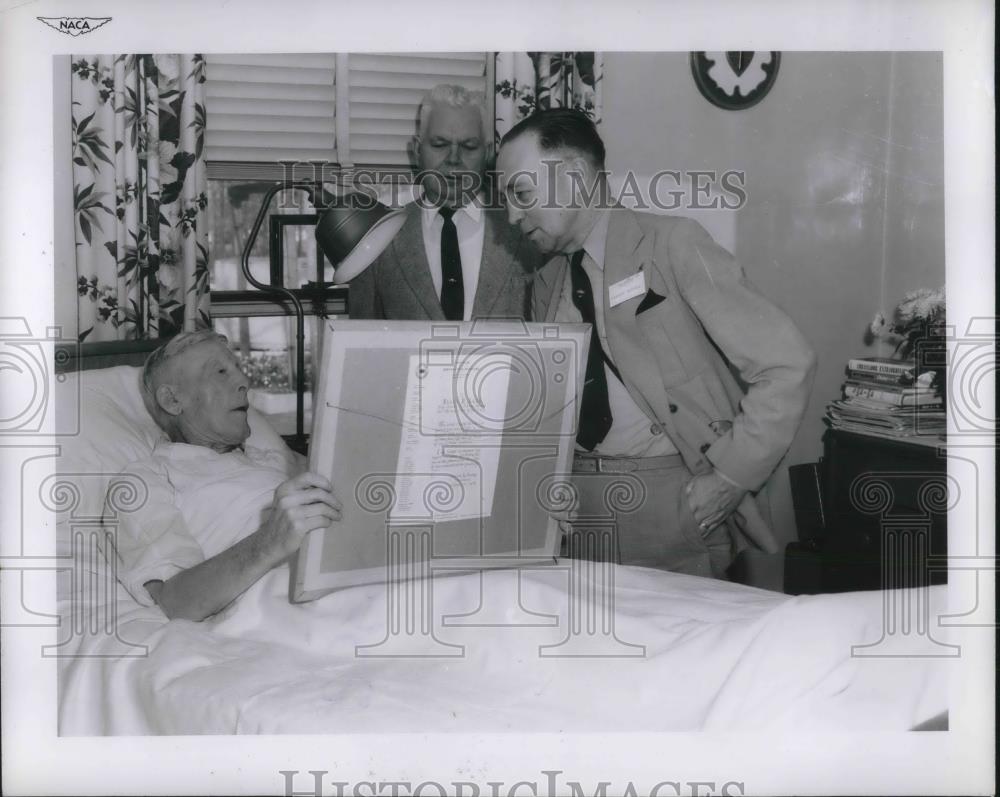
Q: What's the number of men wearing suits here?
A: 2